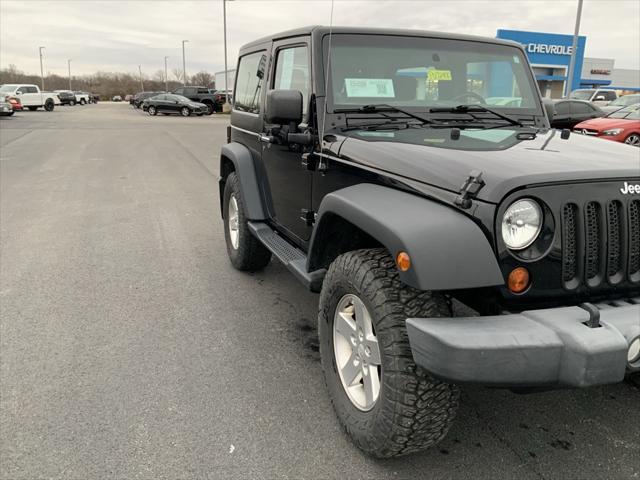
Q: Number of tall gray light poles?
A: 7